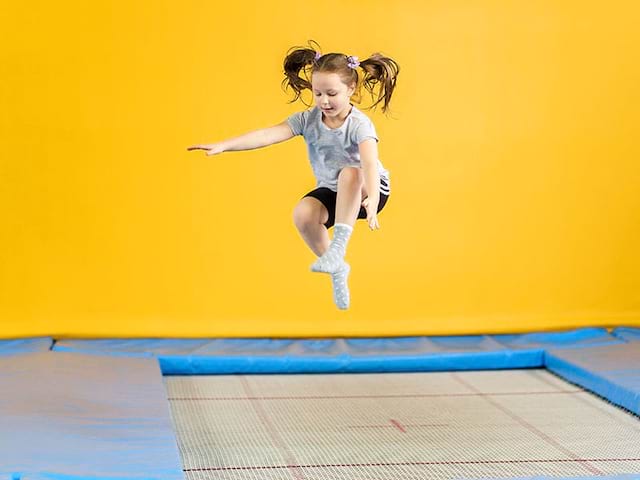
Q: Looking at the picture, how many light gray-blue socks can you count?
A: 2